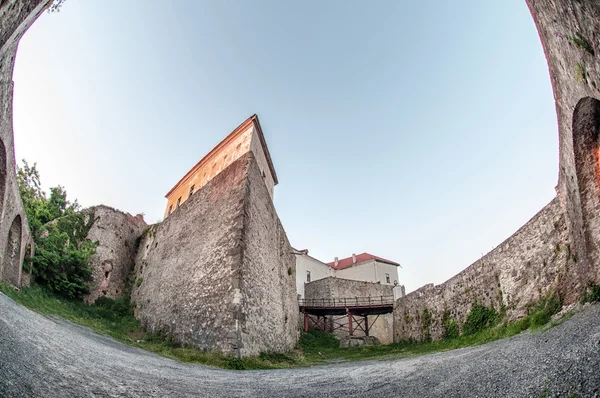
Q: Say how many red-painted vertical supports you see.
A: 4